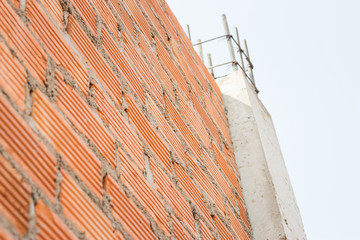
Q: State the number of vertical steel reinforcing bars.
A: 6